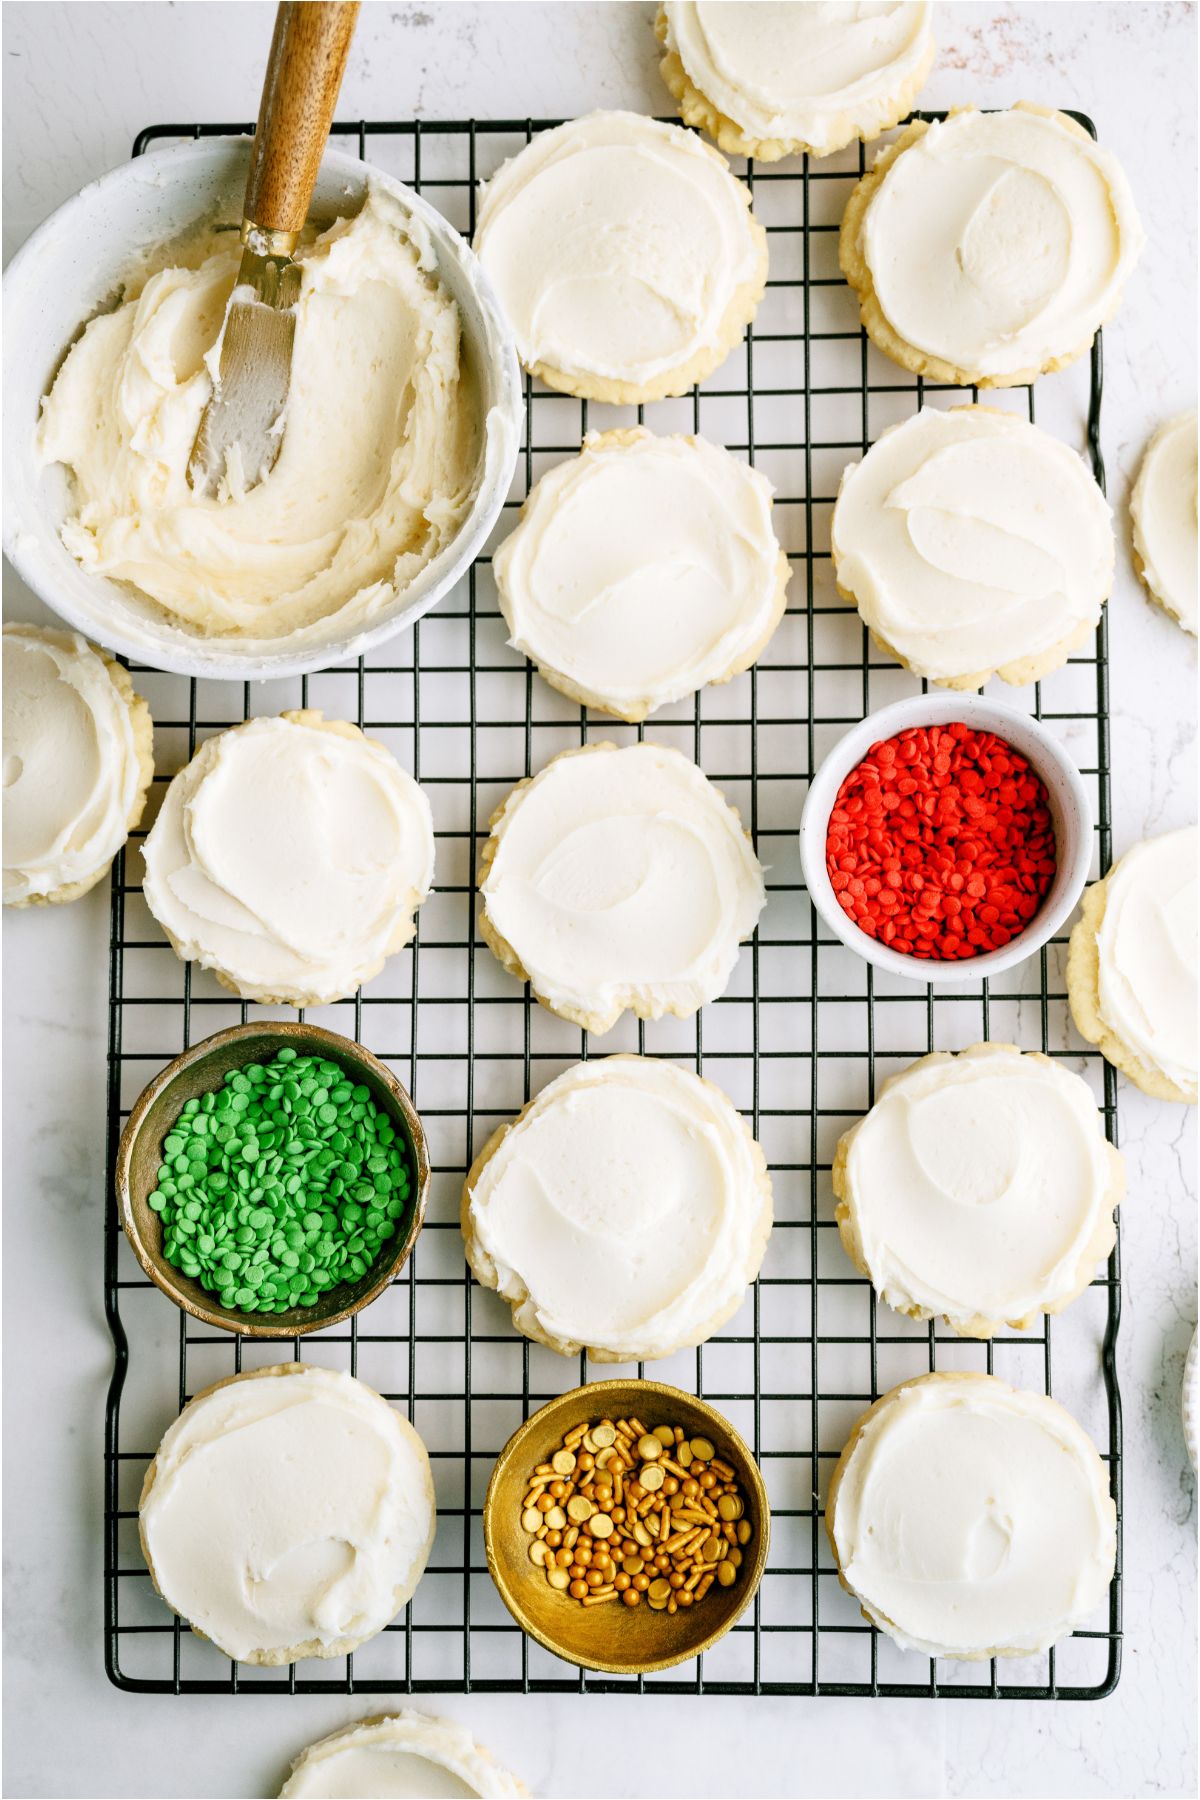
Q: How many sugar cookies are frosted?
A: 15